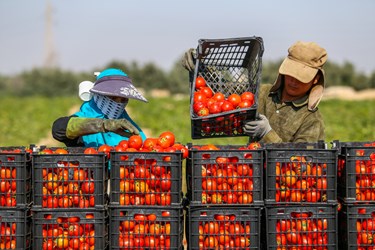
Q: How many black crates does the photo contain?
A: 13